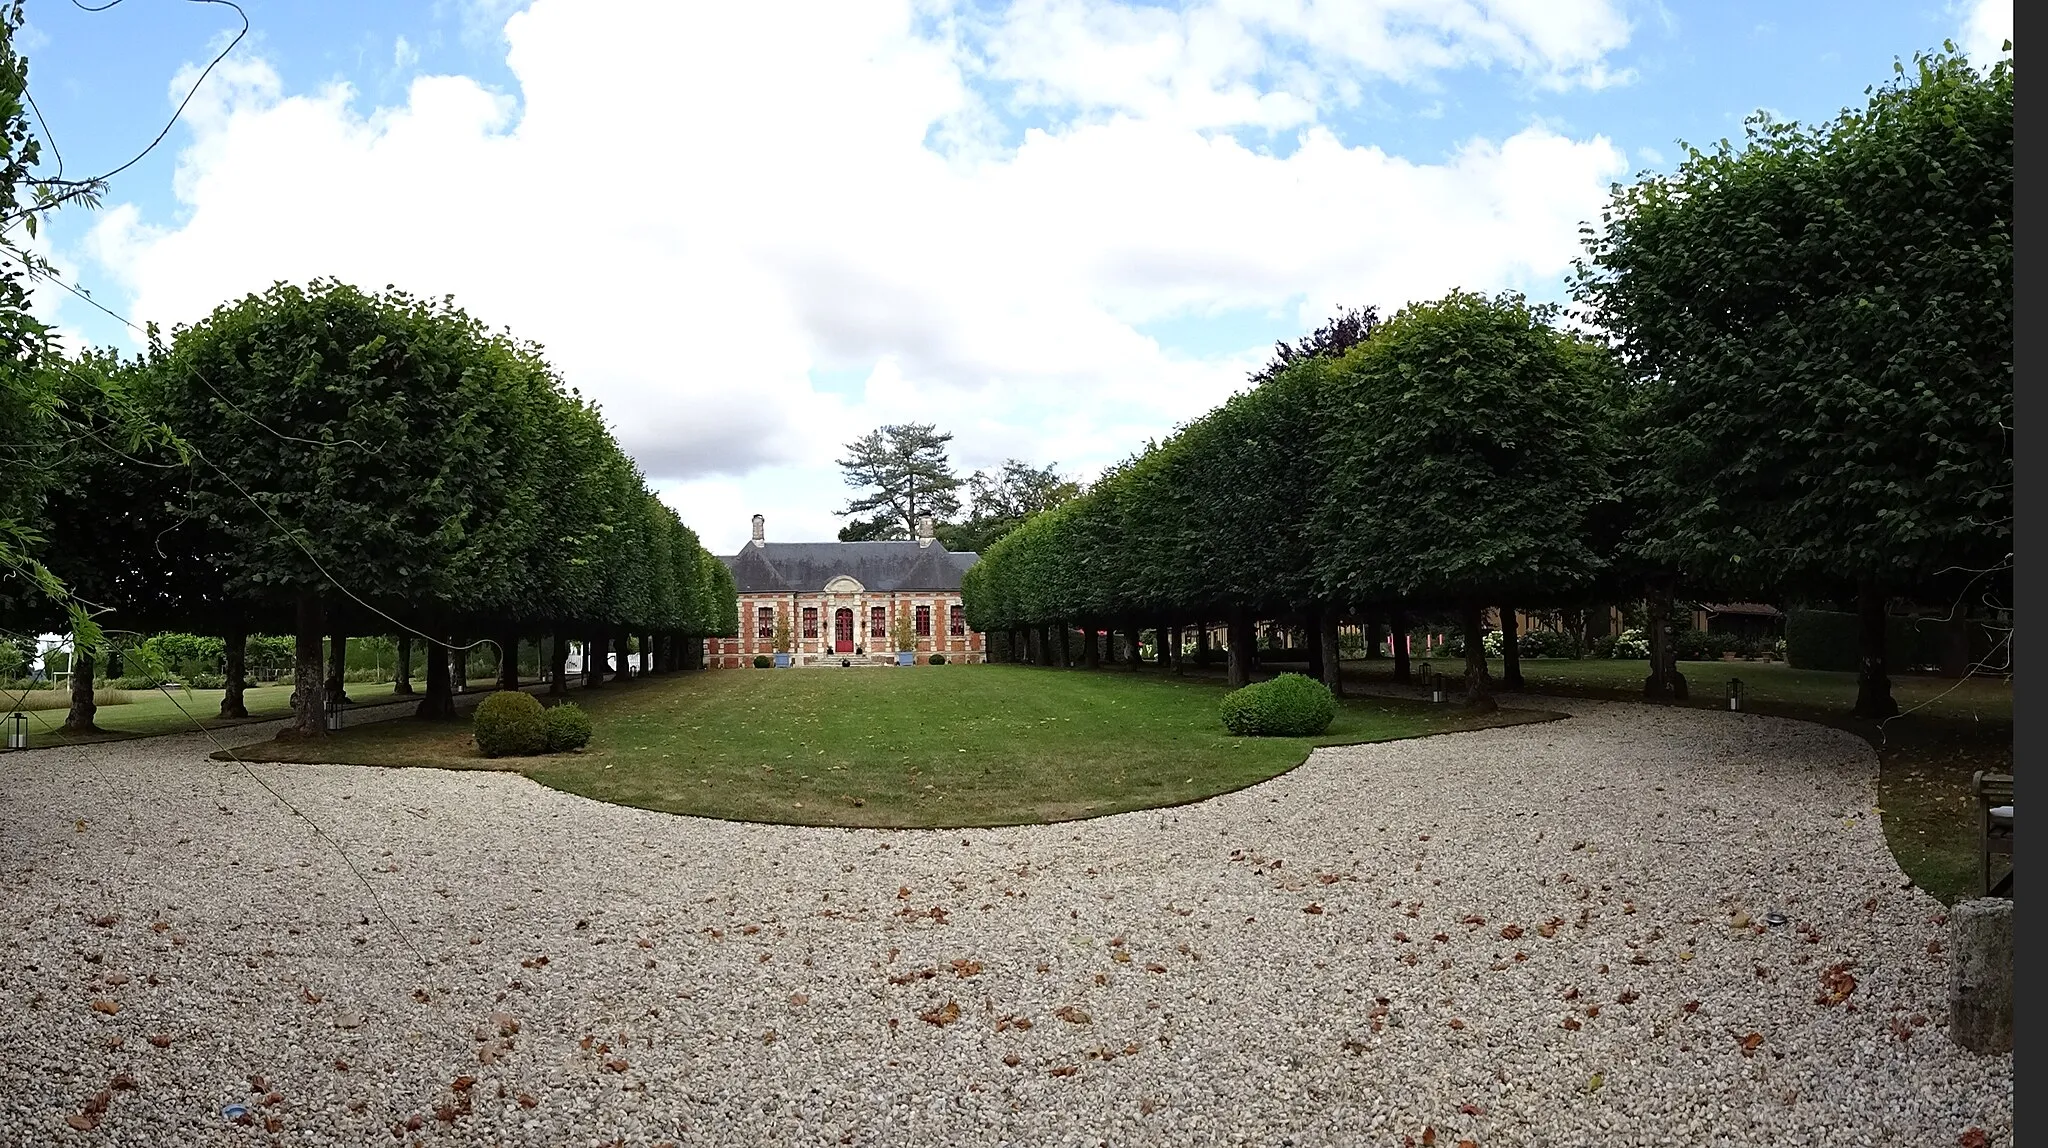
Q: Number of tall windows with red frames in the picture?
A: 5